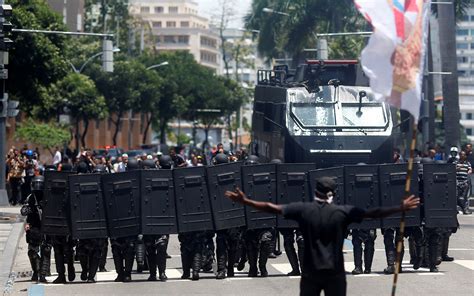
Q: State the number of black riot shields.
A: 12